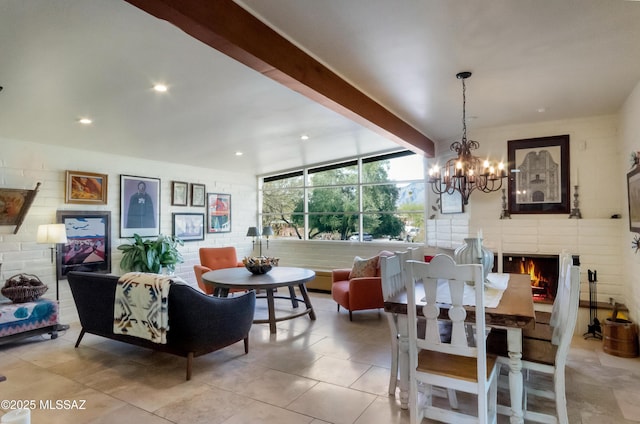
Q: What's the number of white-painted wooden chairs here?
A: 7